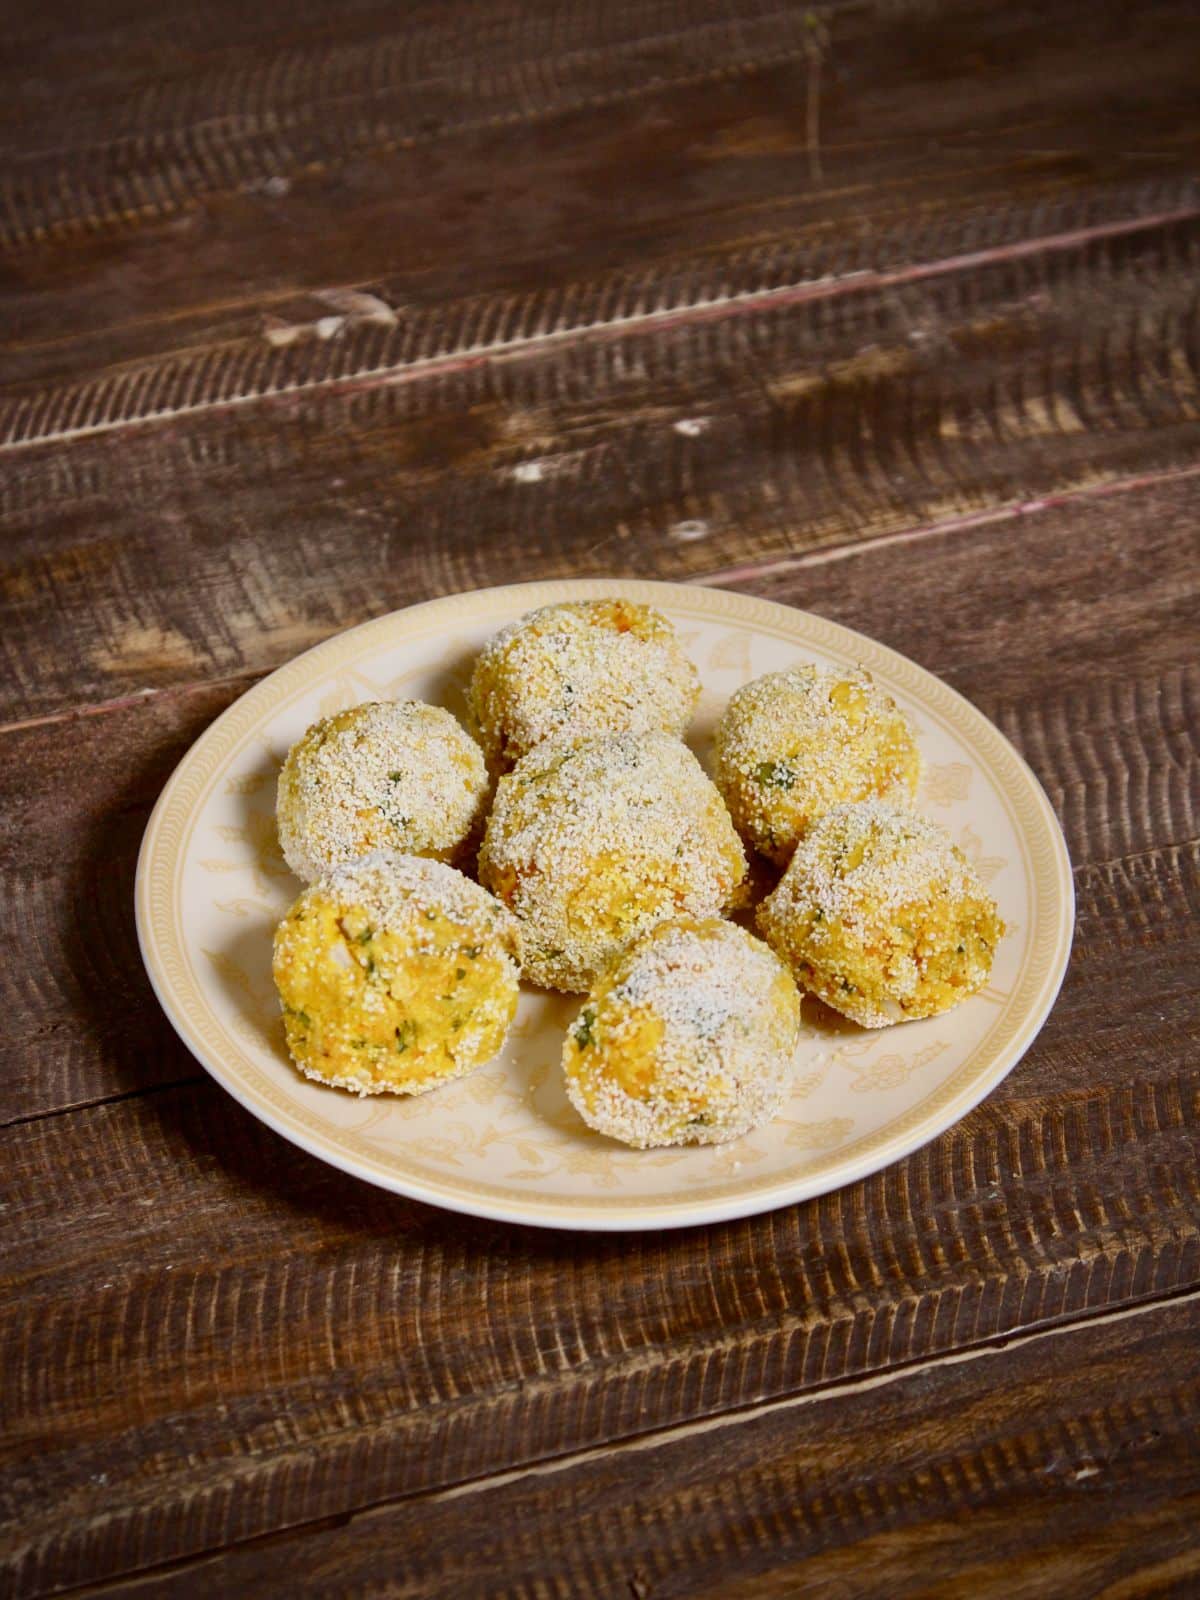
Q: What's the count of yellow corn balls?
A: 7